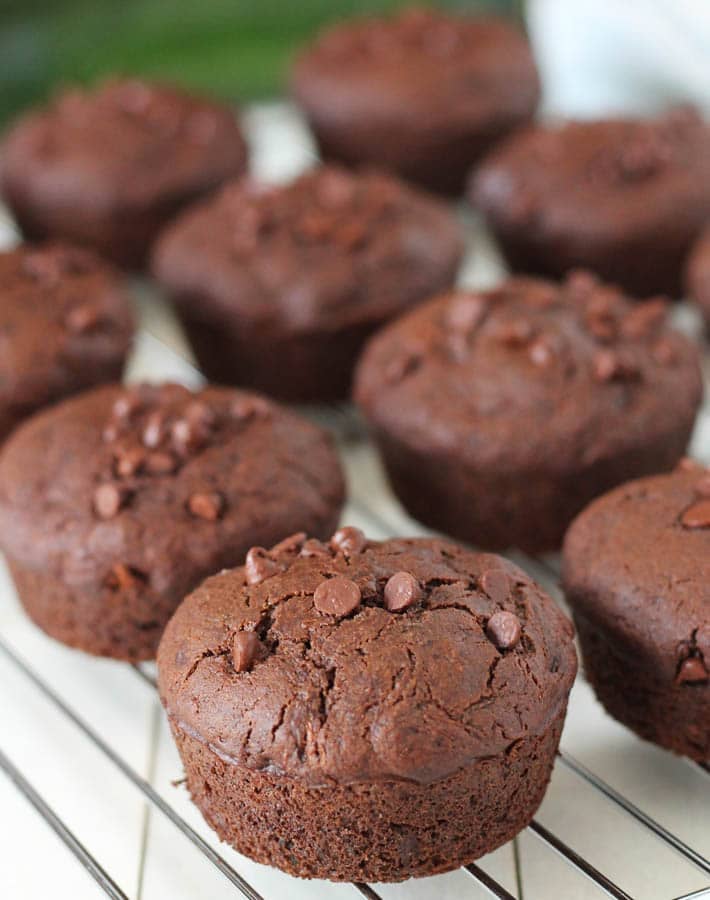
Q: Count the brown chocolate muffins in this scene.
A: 10